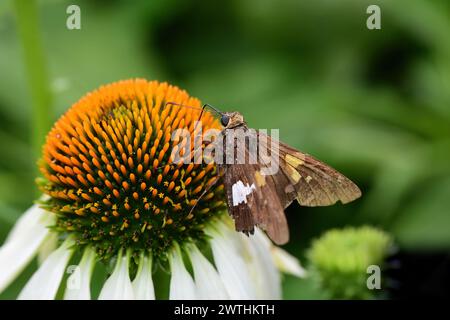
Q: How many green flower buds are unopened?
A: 1